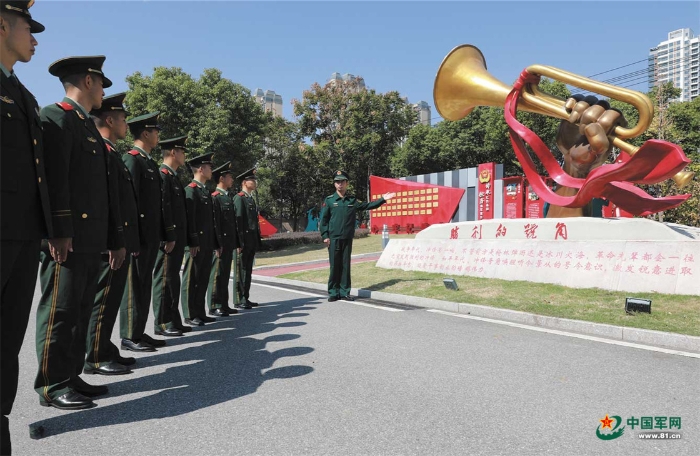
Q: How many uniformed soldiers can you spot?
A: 9